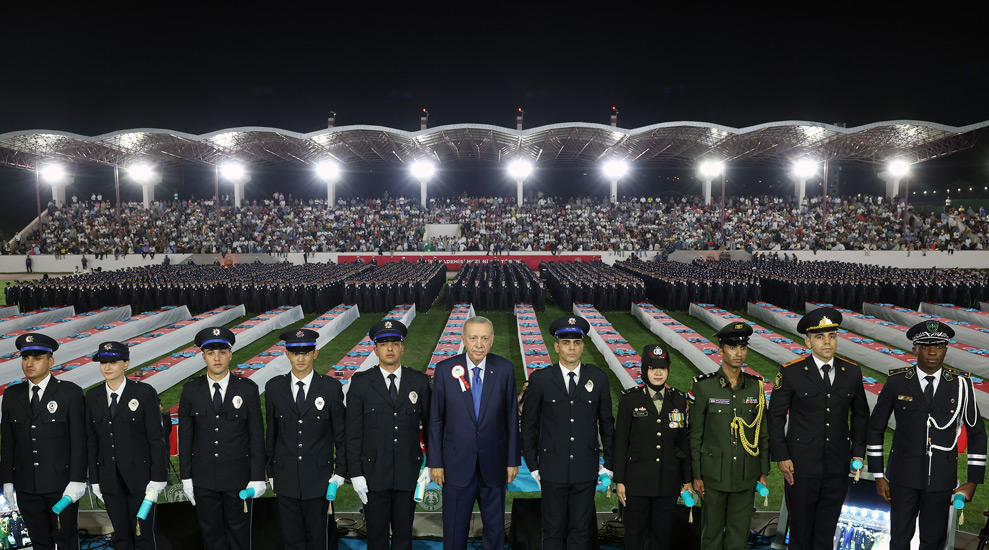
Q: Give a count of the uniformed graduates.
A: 10